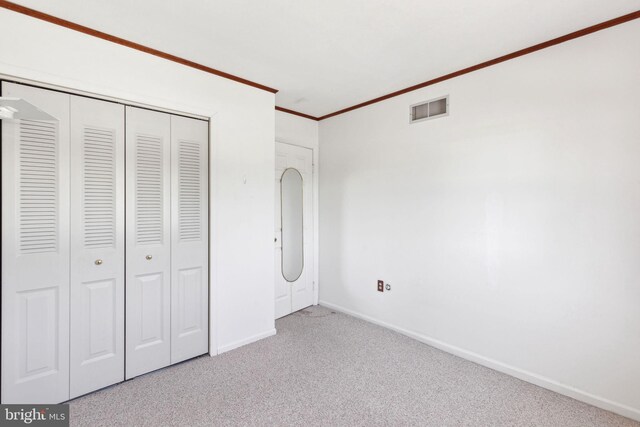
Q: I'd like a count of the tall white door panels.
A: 4